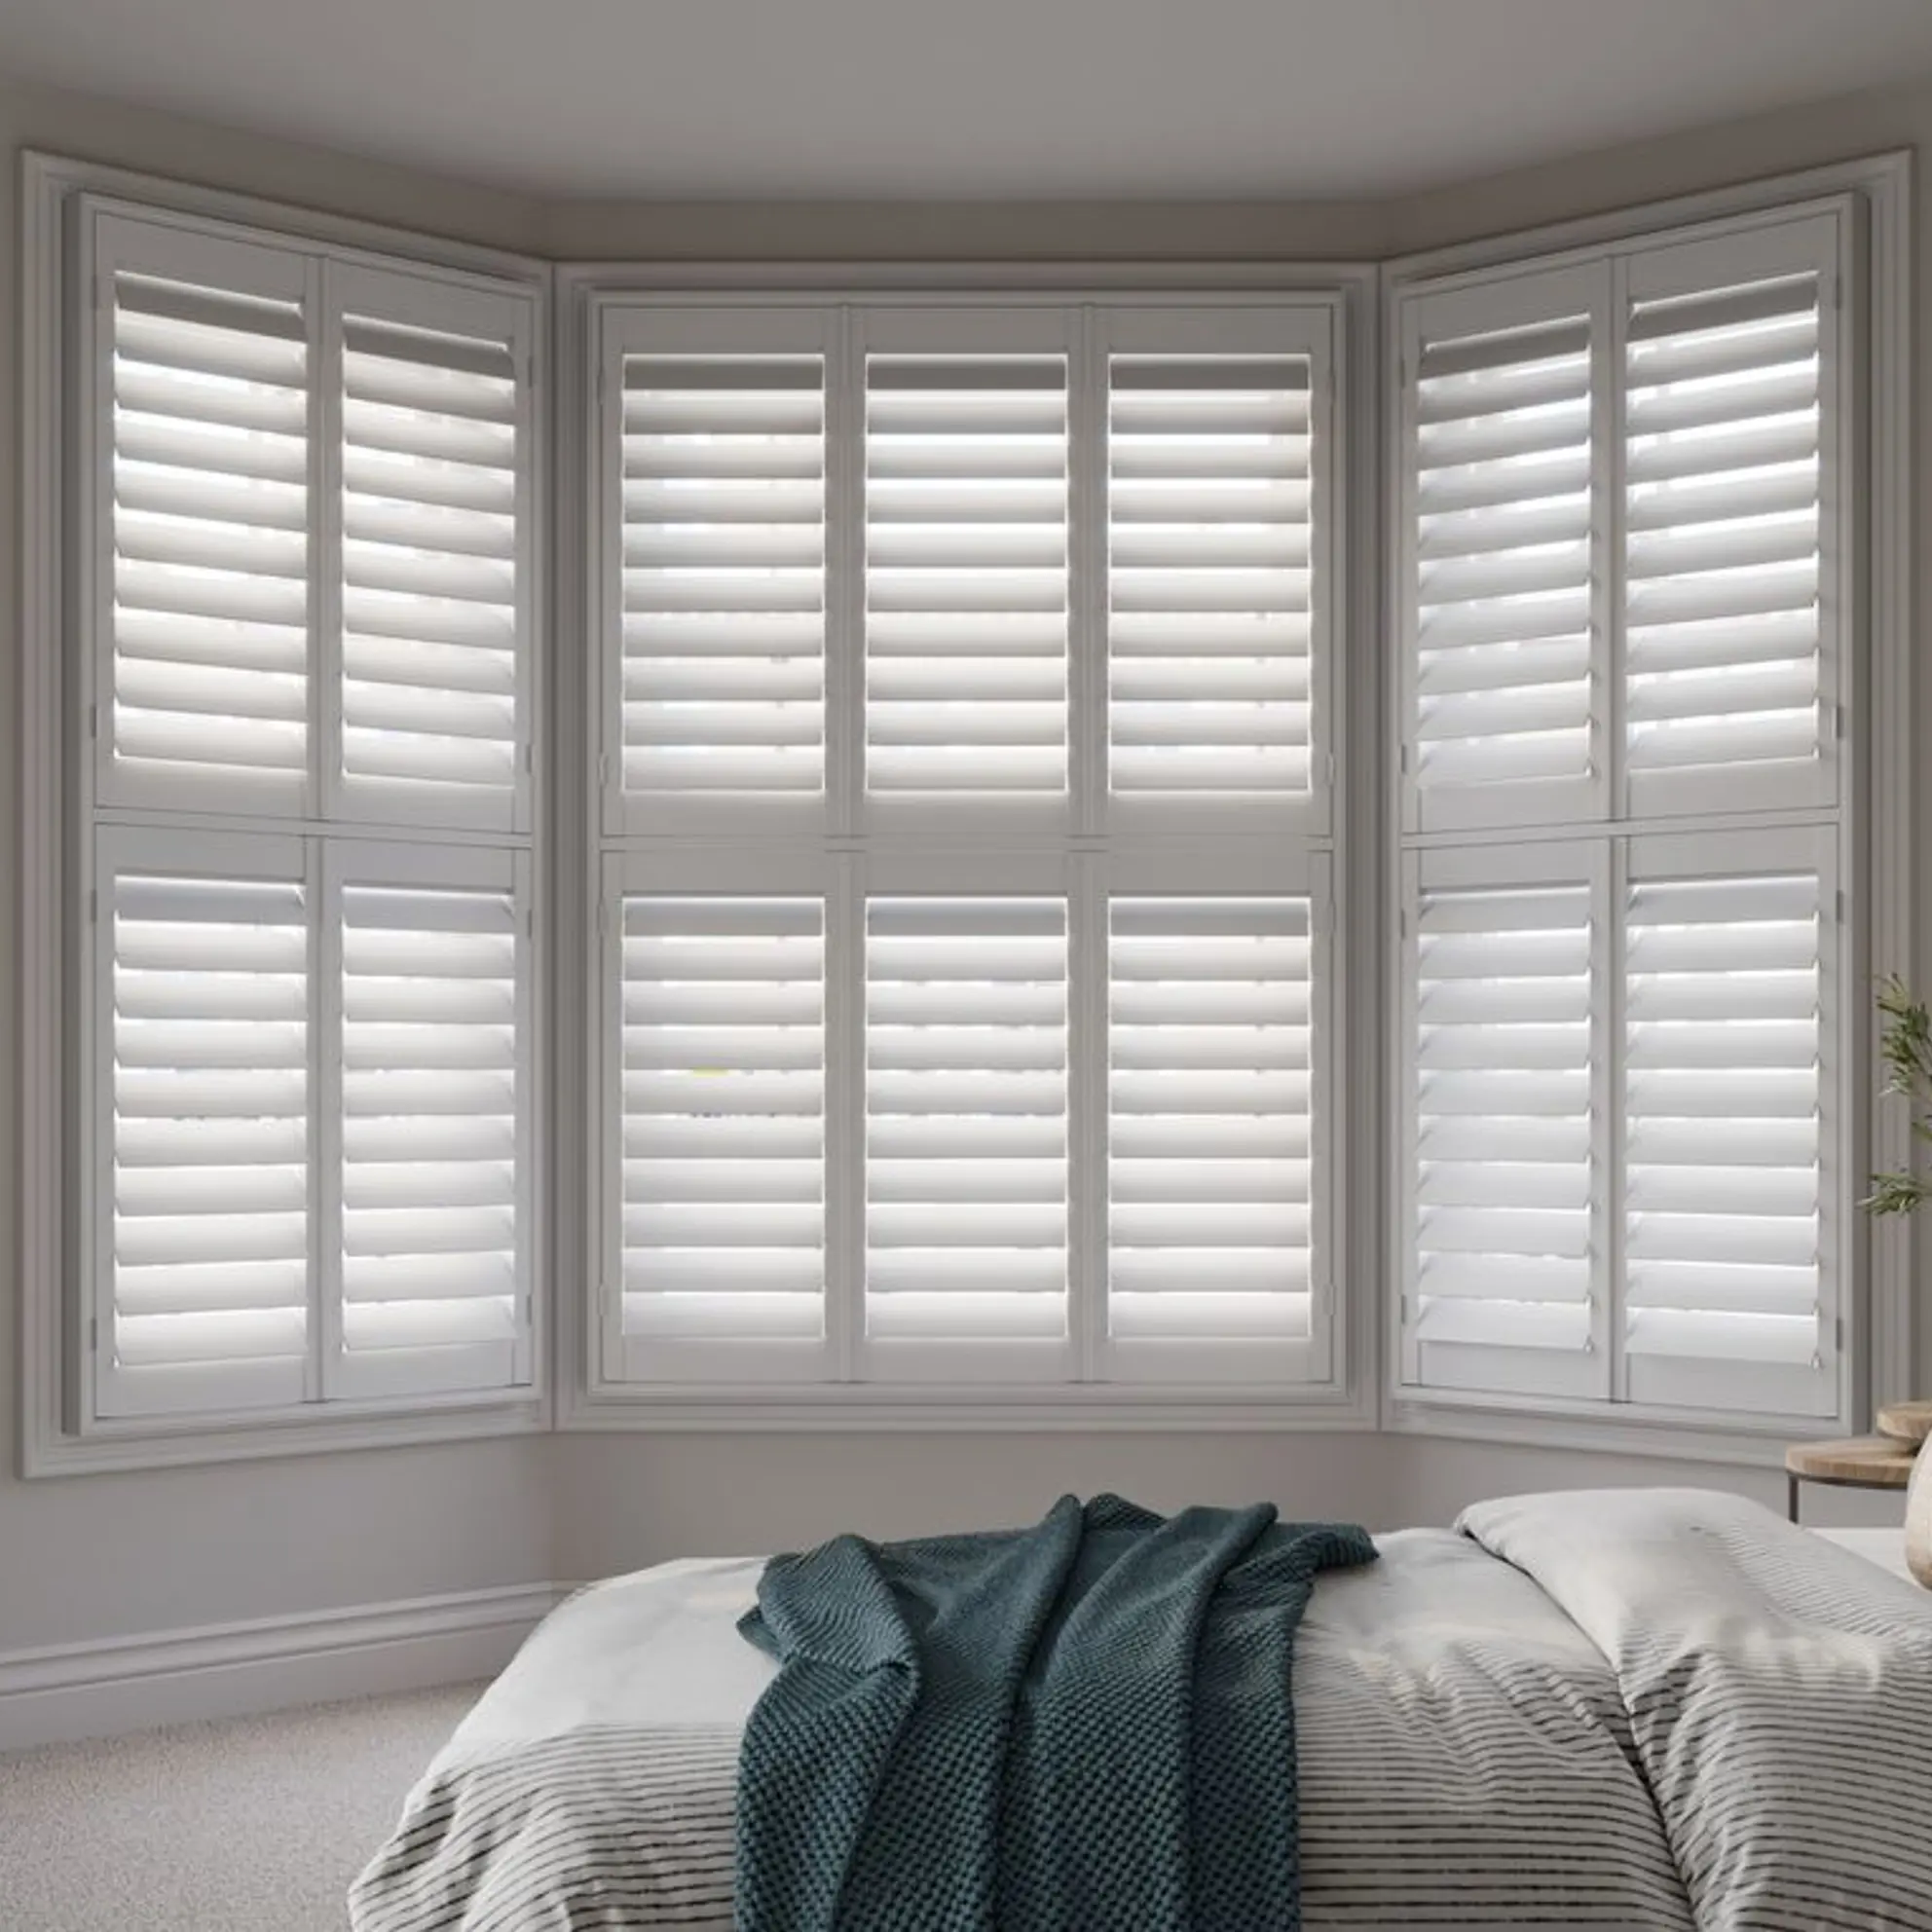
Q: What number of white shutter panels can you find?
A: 14